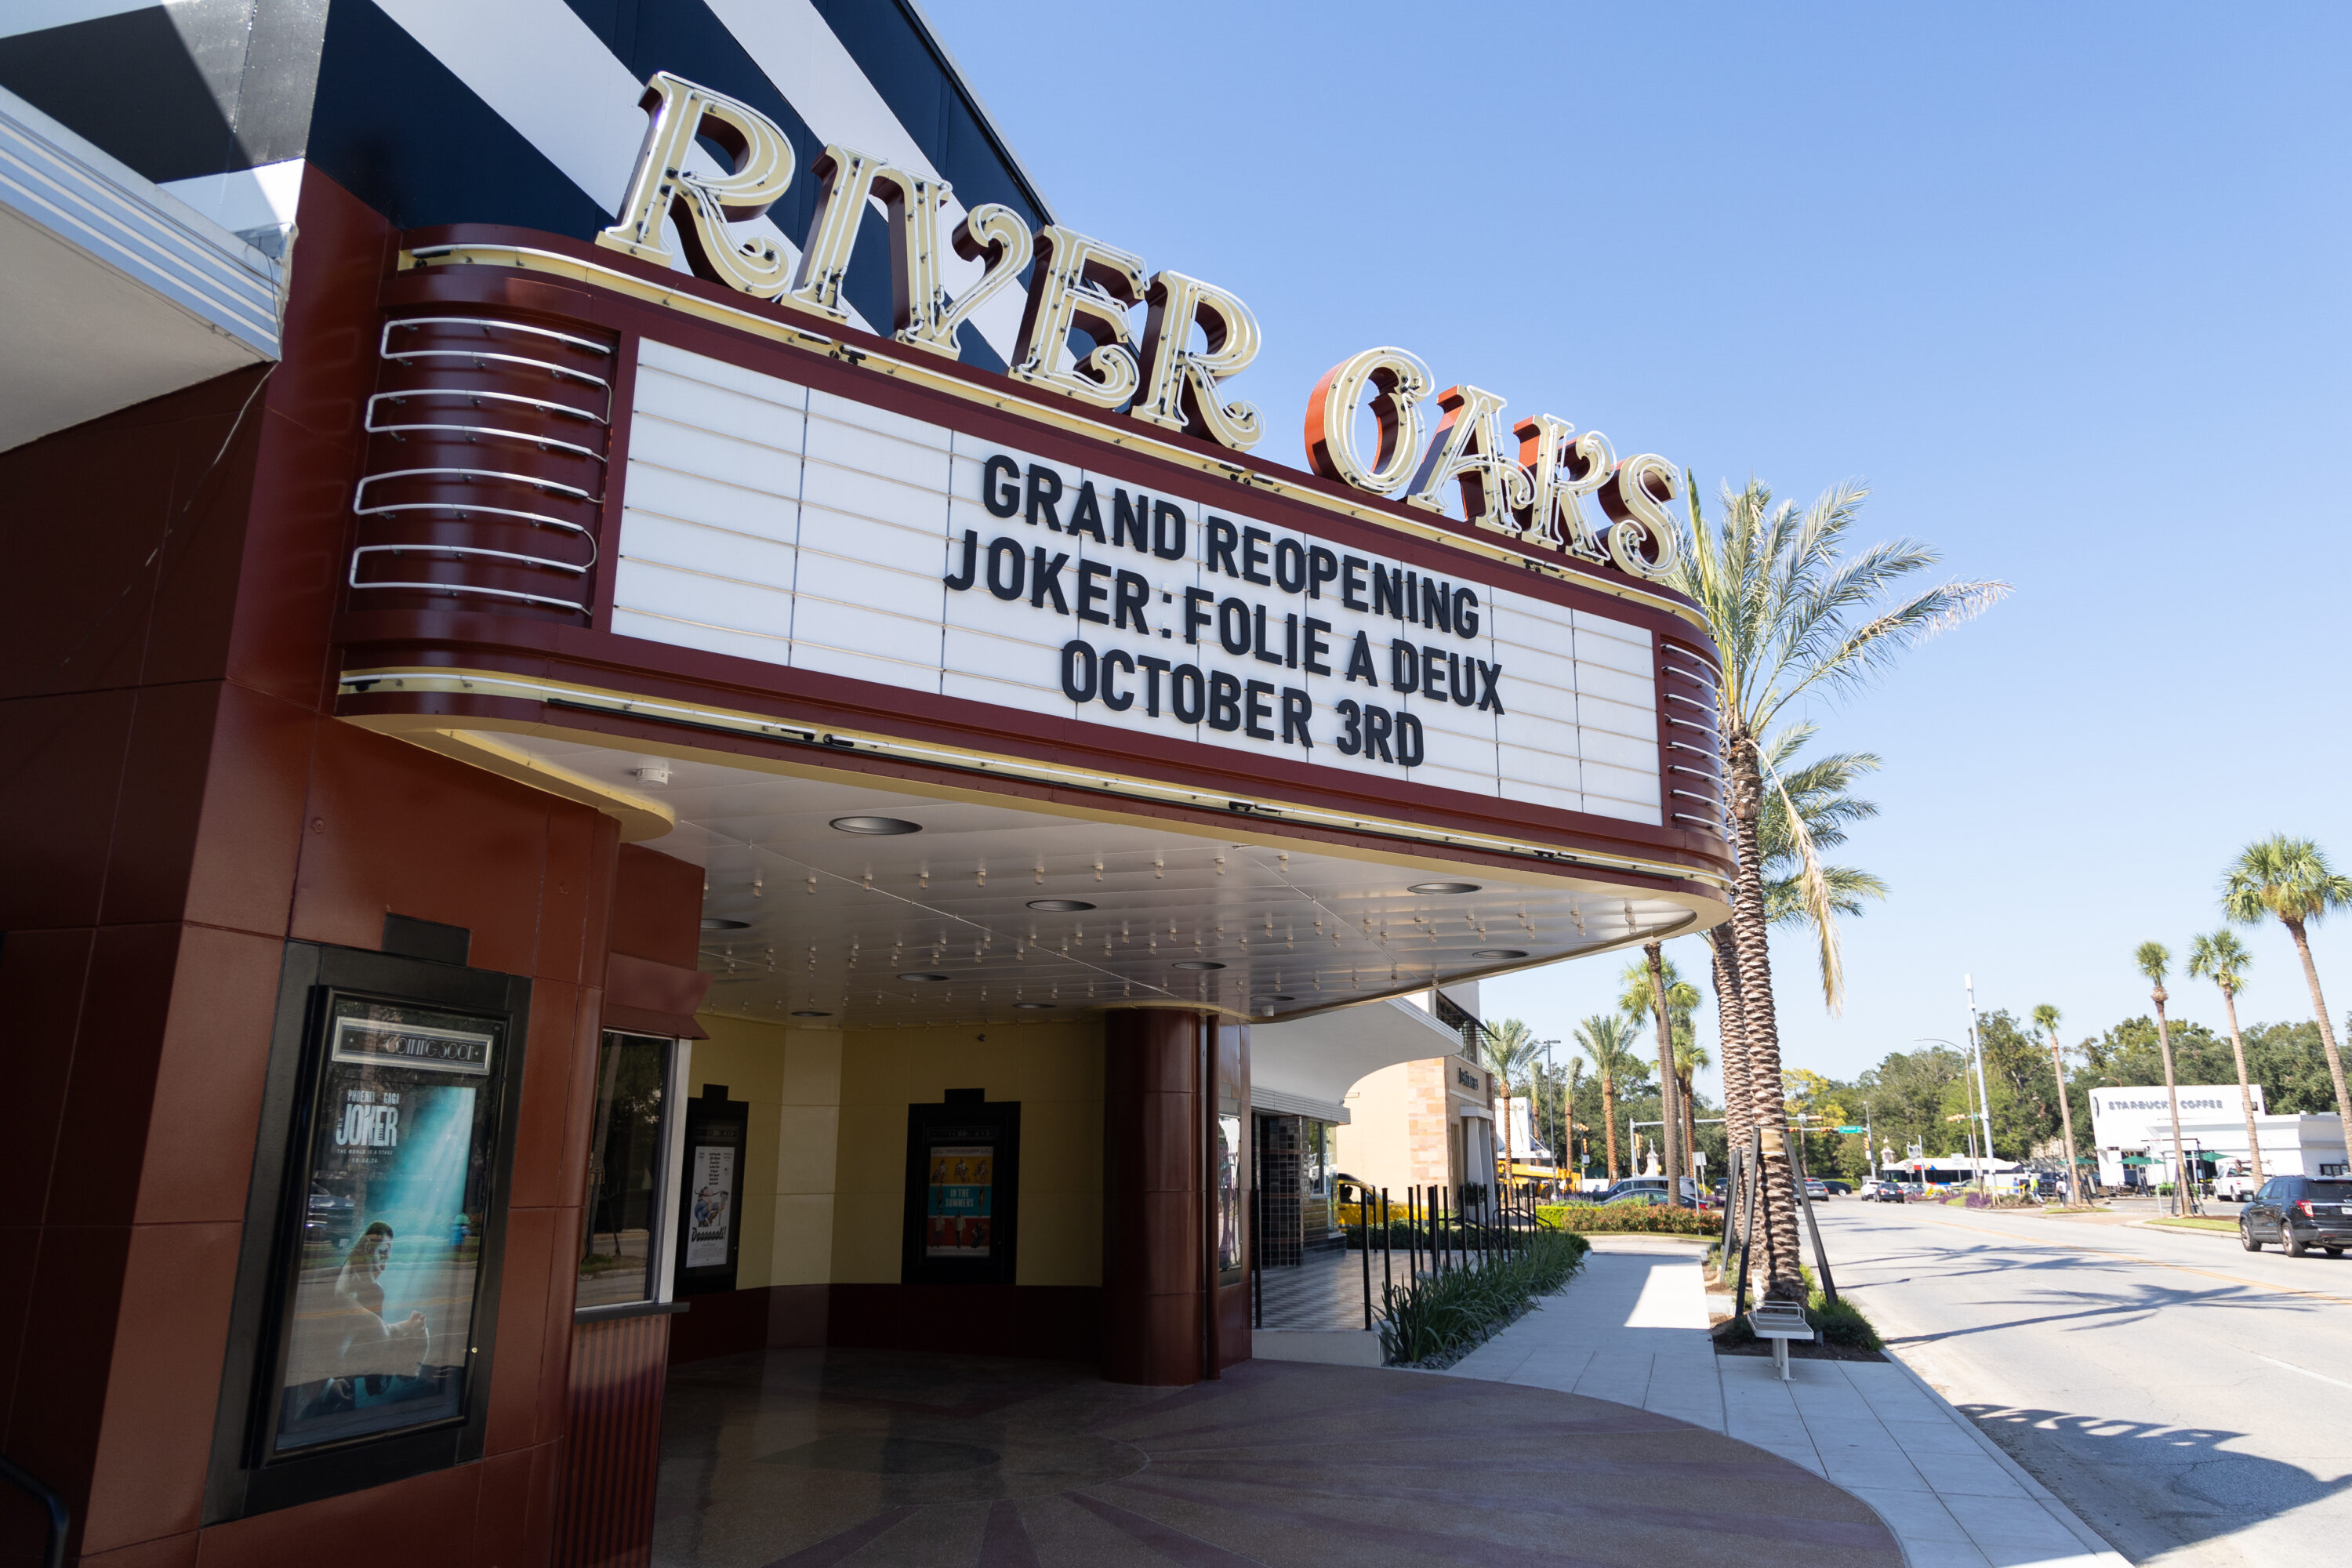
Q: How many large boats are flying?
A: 0